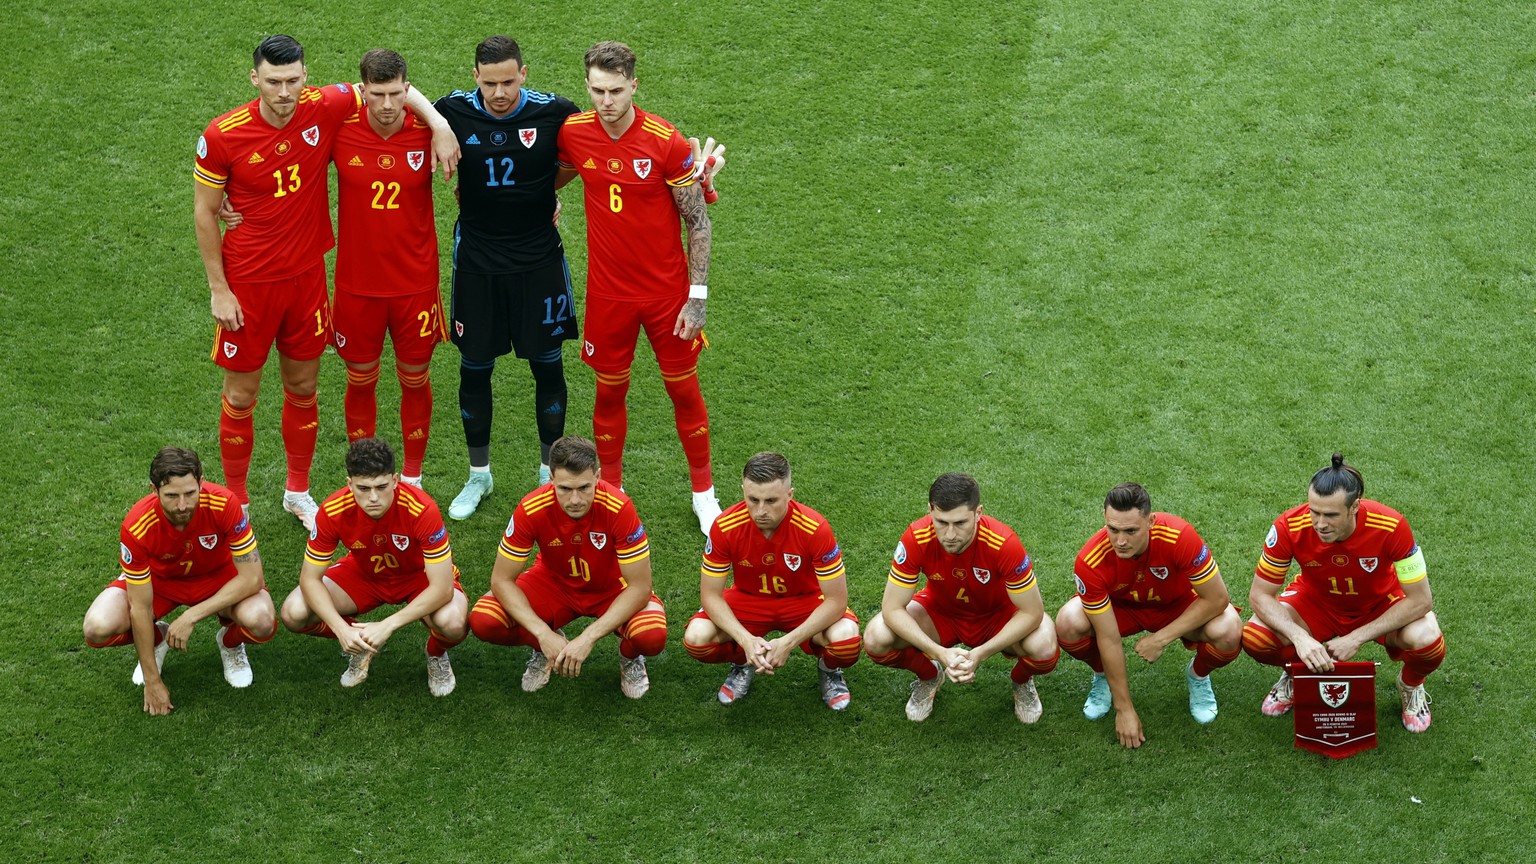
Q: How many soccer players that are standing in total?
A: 4